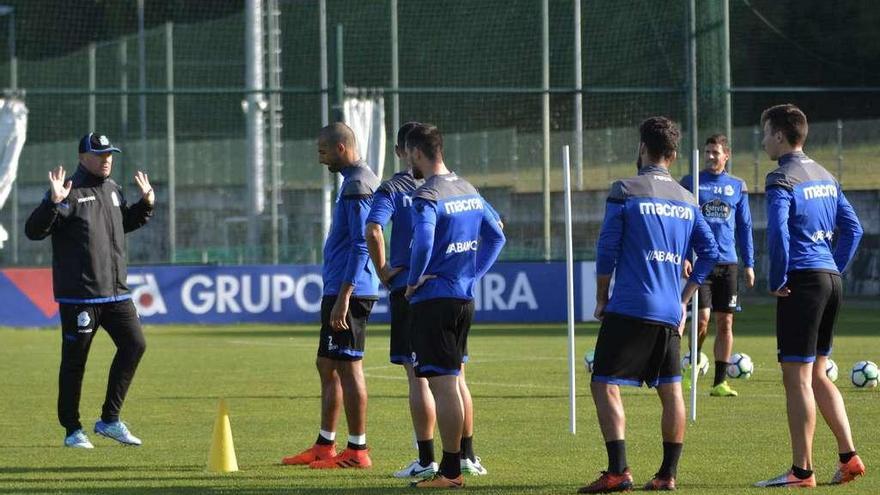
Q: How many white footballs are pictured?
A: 5